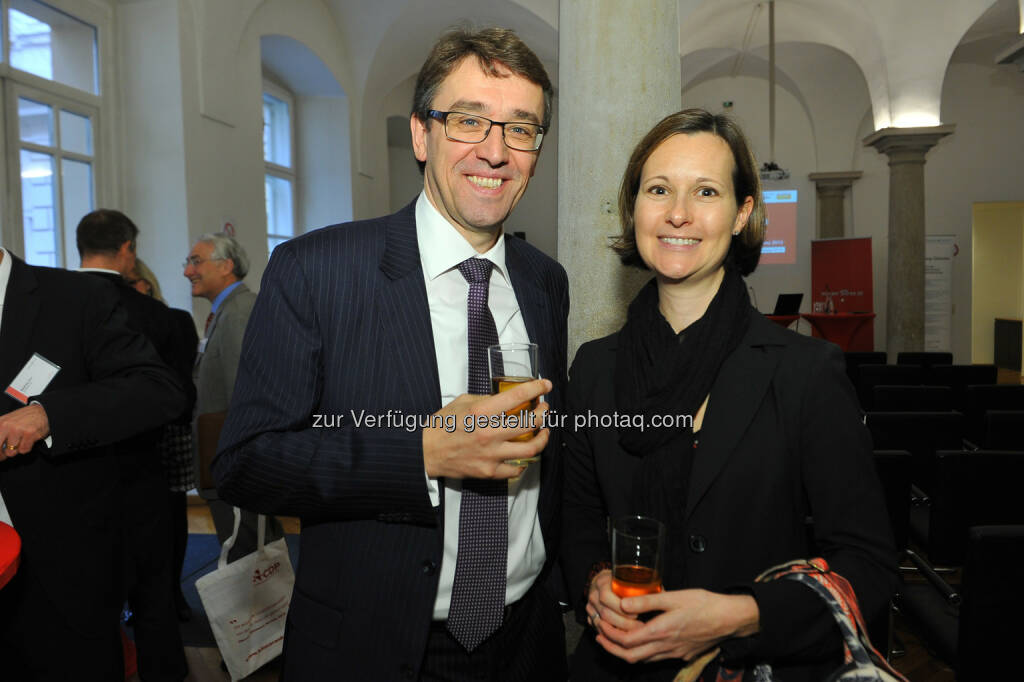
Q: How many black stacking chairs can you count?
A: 11